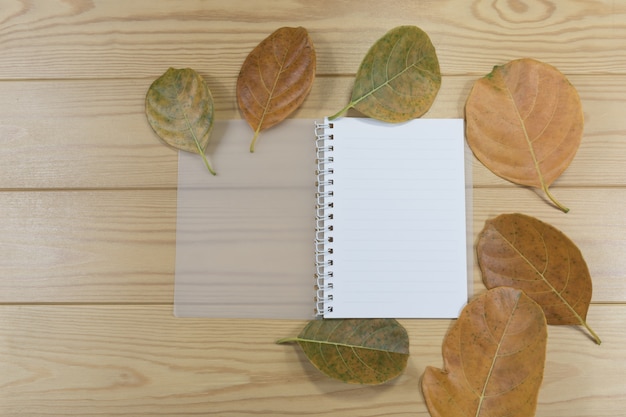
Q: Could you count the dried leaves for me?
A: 7